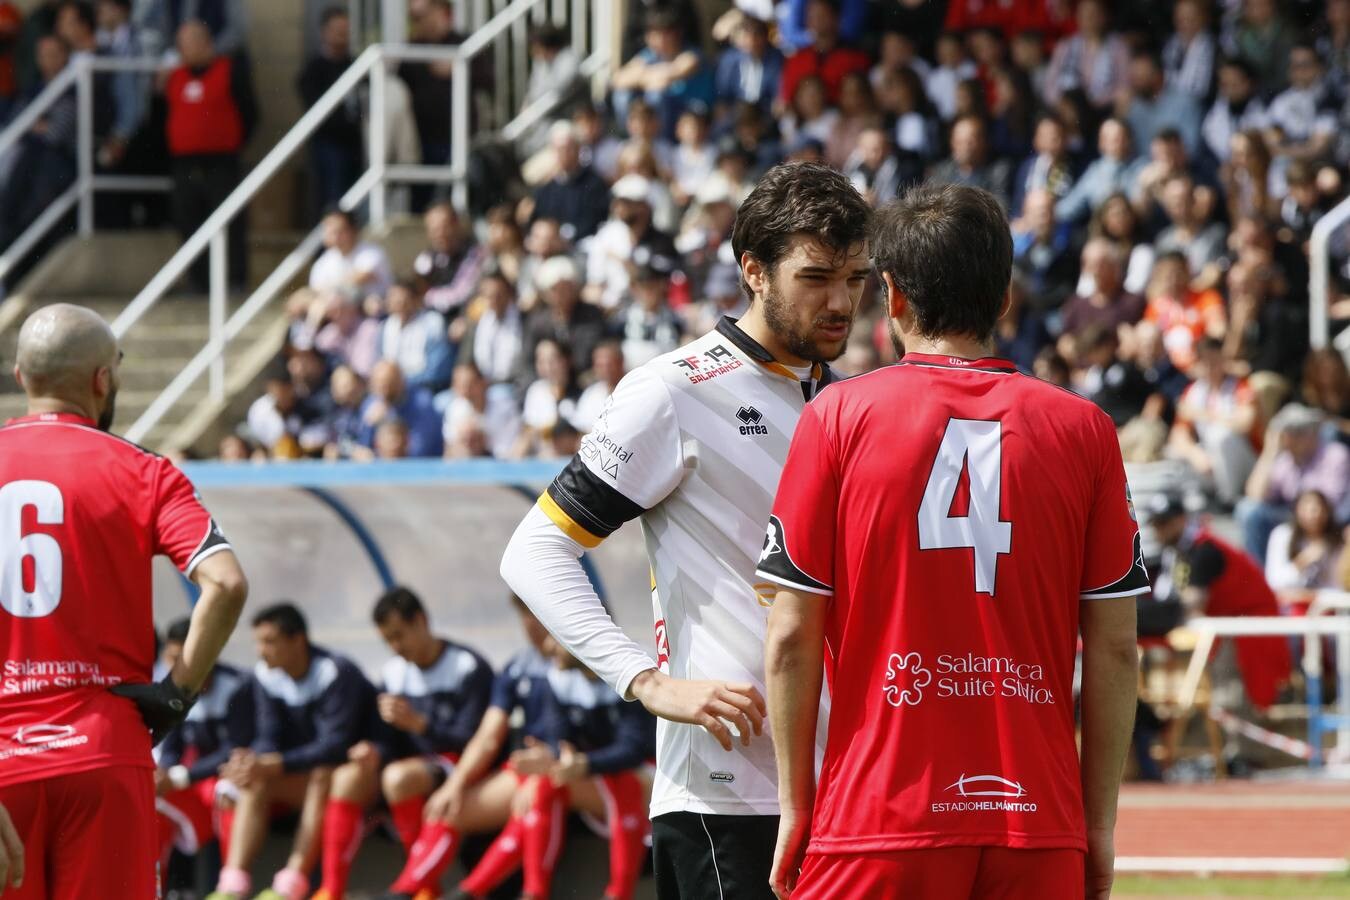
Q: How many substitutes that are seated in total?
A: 5